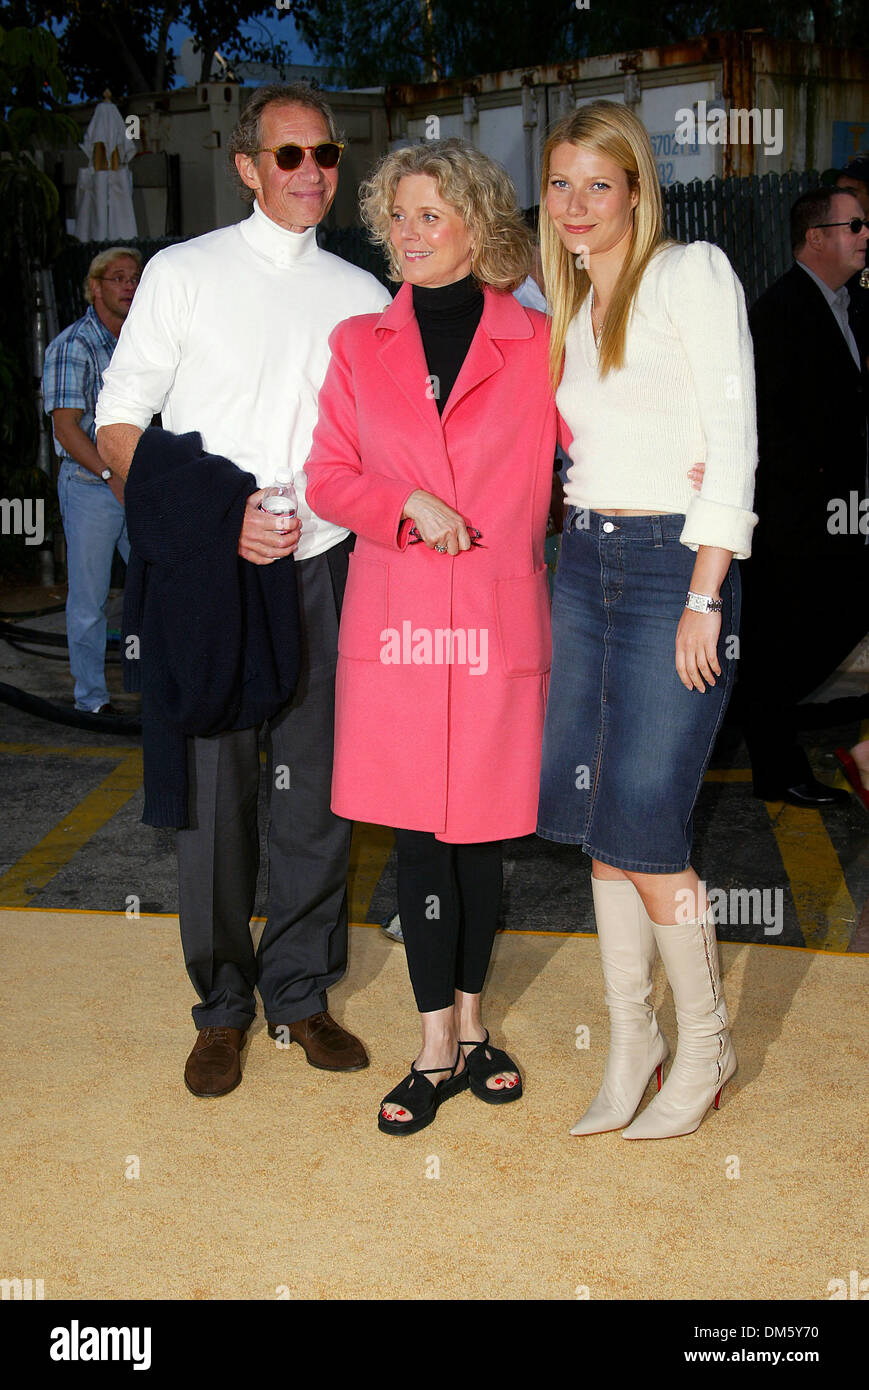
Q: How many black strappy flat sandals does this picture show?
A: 2